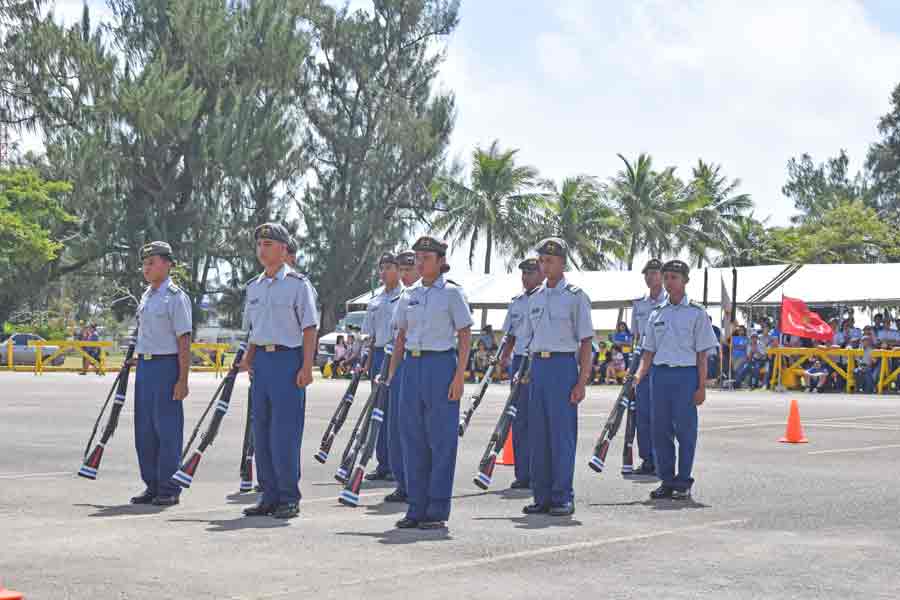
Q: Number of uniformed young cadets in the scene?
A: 10